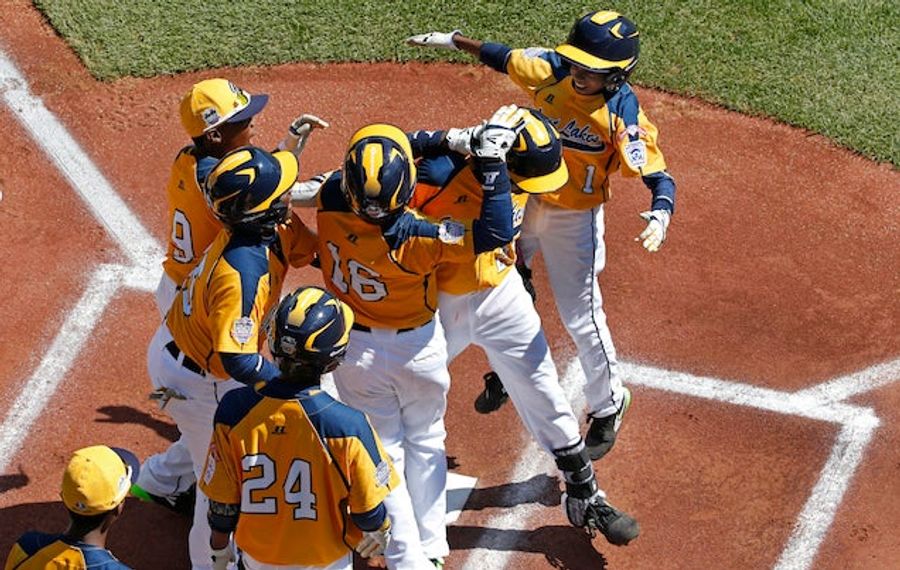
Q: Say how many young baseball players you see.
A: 7